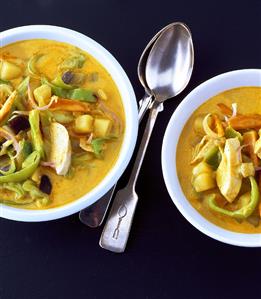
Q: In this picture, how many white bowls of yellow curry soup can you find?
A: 2